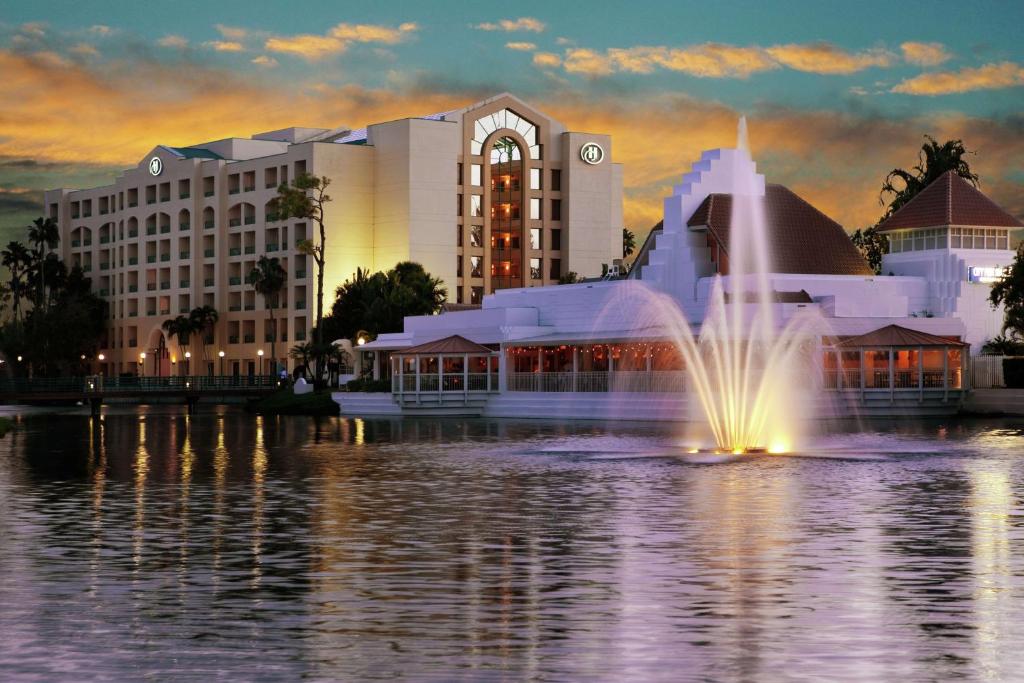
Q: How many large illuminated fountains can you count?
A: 1